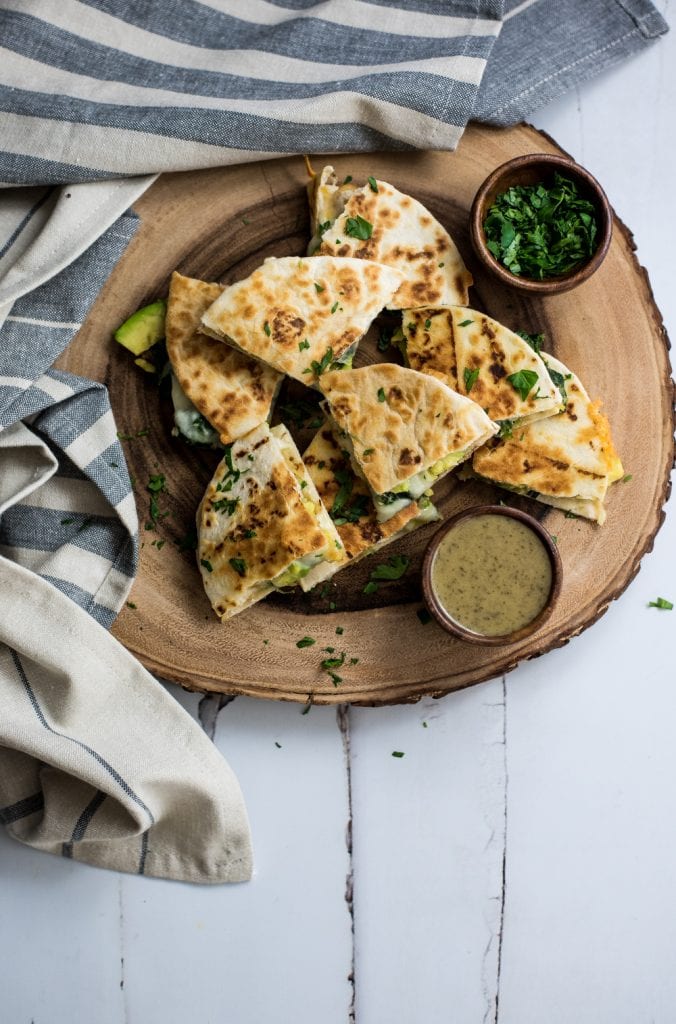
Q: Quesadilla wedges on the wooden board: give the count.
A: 8